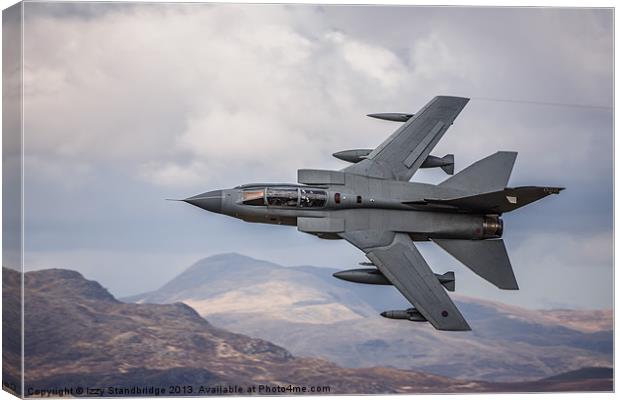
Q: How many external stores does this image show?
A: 4